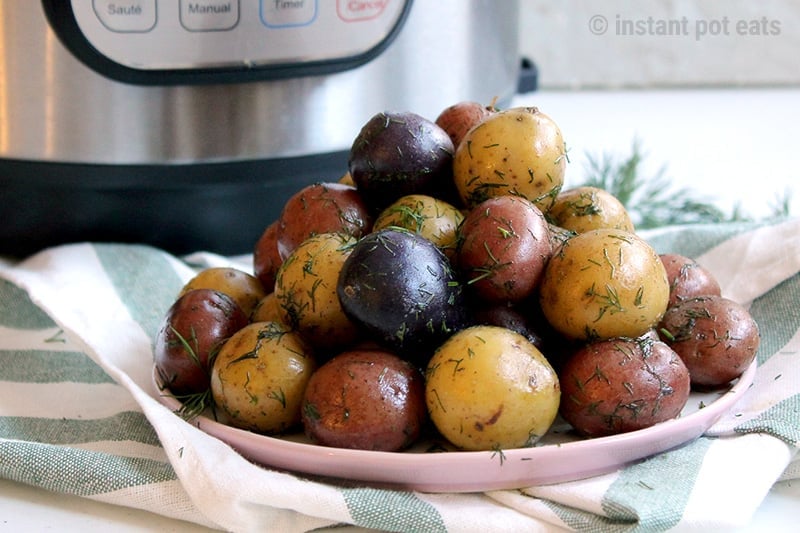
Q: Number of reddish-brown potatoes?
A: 9